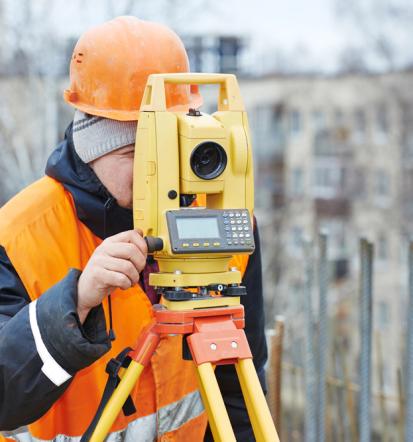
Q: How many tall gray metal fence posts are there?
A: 4